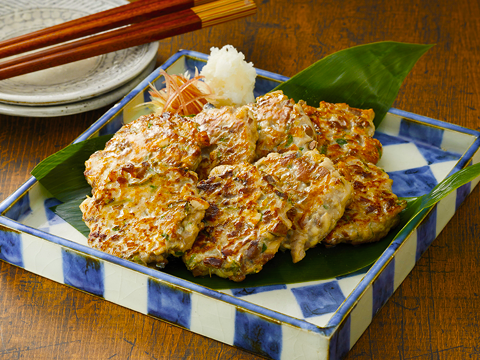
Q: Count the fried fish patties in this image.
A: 8